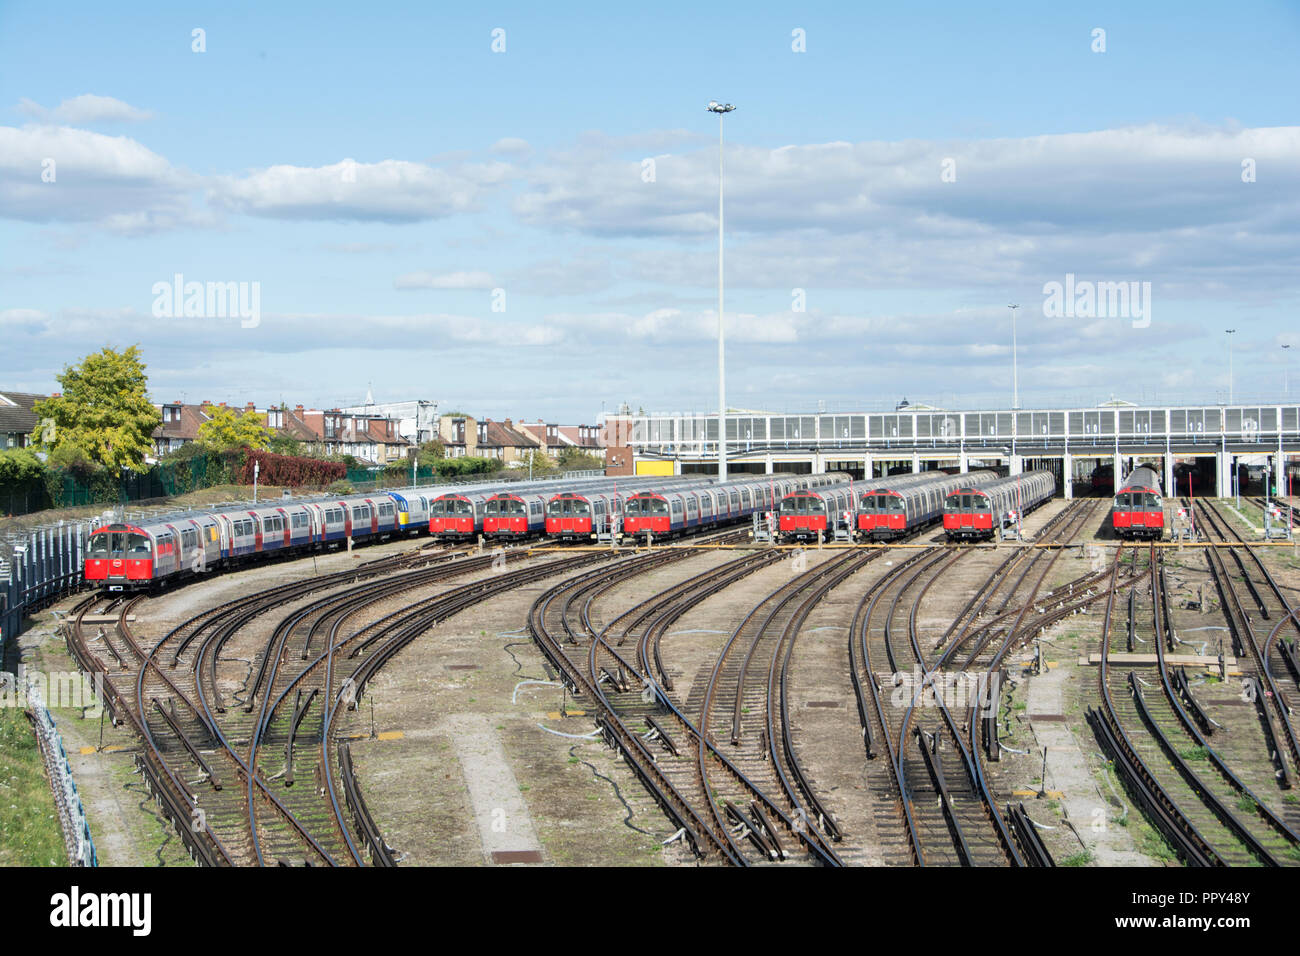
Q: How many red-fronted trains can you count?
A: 9